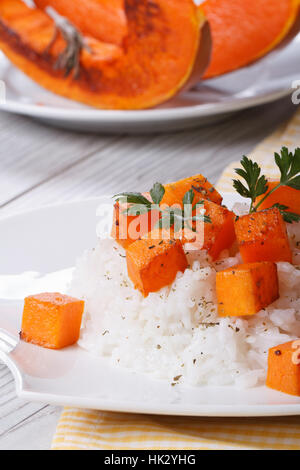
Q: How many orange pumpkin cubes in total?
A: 9